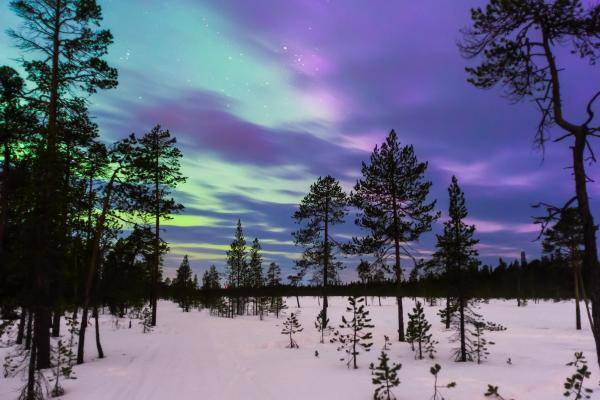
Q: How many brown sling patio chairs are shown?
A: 0